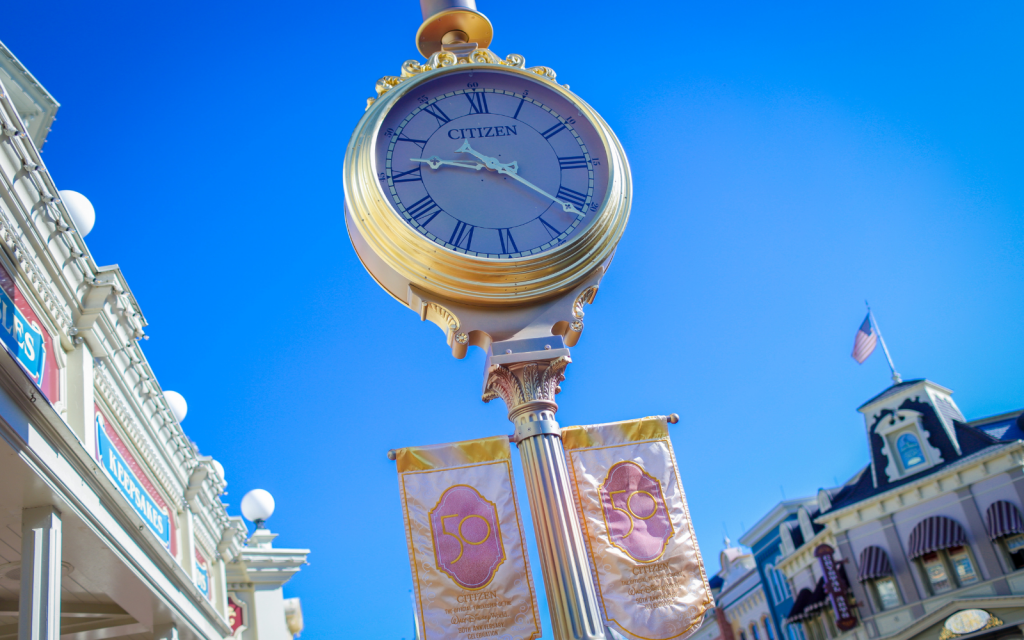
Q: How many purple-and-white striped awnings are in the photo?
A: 3